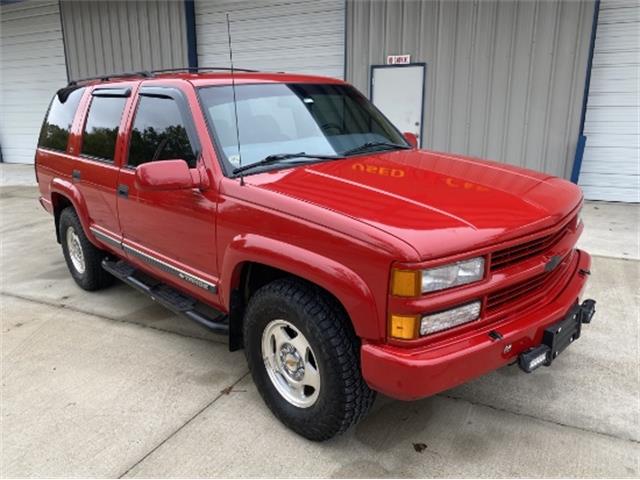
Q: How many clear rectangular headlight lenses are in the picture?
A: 2